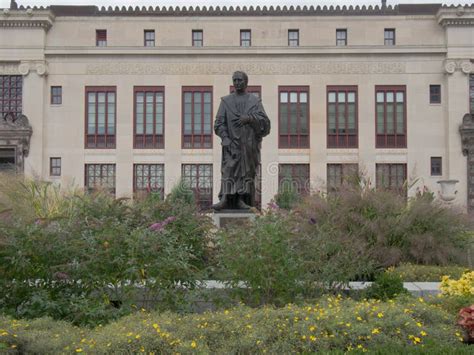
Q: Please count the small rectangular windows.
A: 11